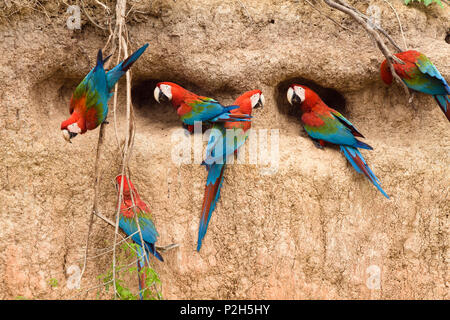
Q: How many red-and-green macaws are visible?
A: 6